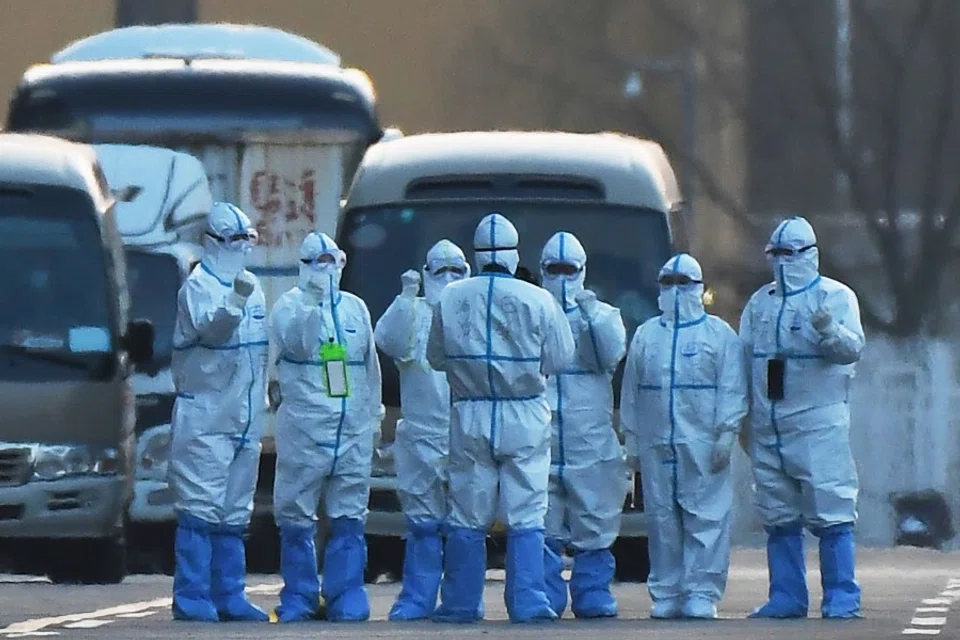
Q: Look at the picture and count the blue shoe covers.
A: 11